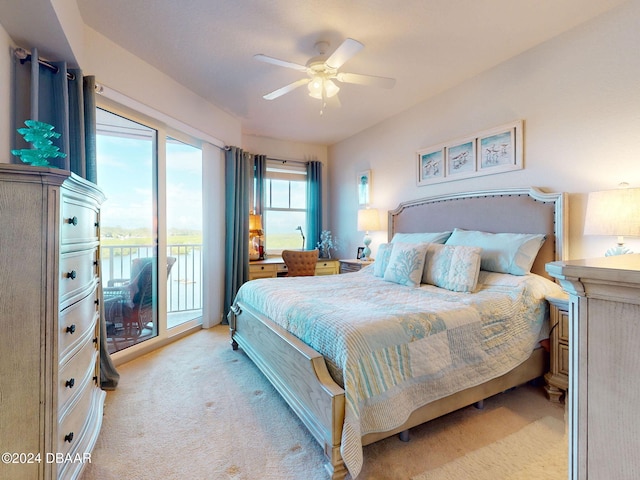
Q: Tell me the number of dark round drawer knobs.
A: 13